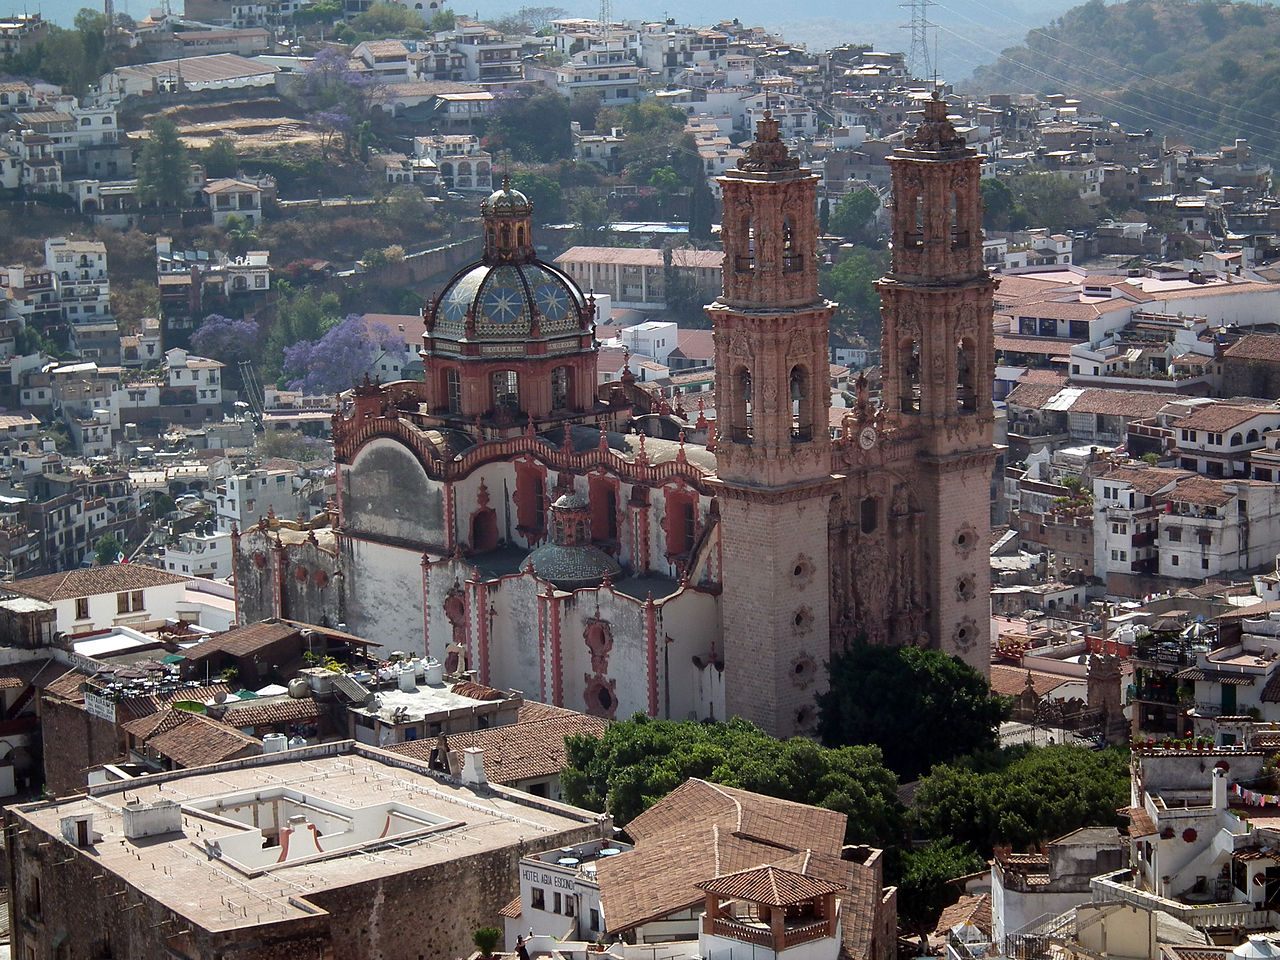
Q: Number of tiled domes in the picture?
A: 2